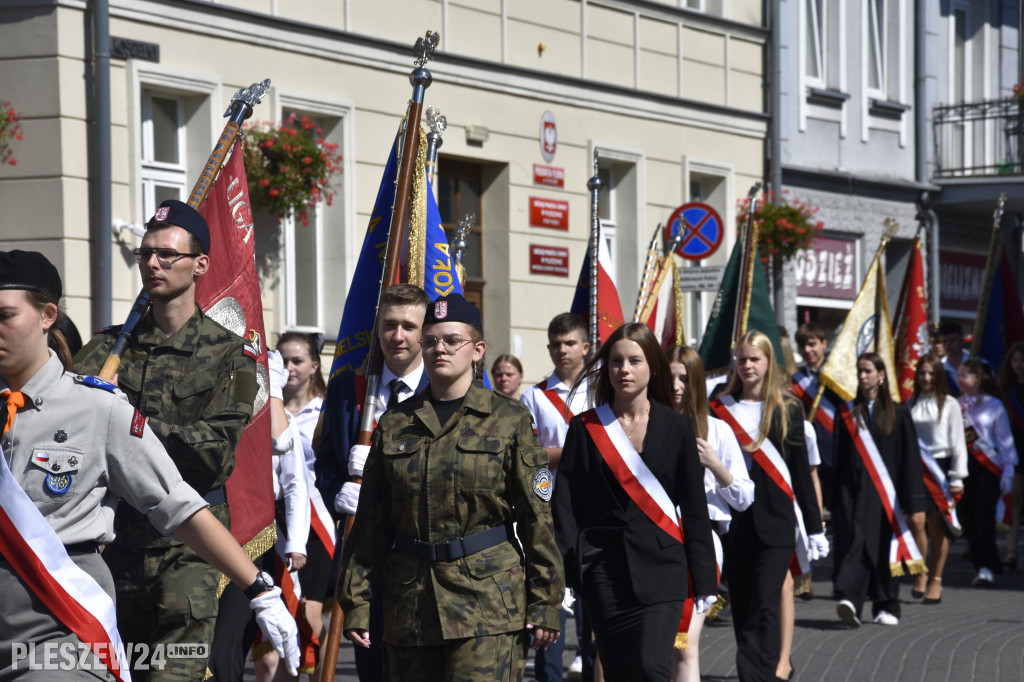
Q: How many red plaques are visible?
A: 3